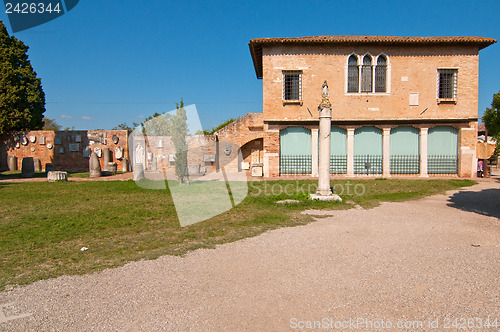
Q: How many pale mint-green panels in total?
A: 5